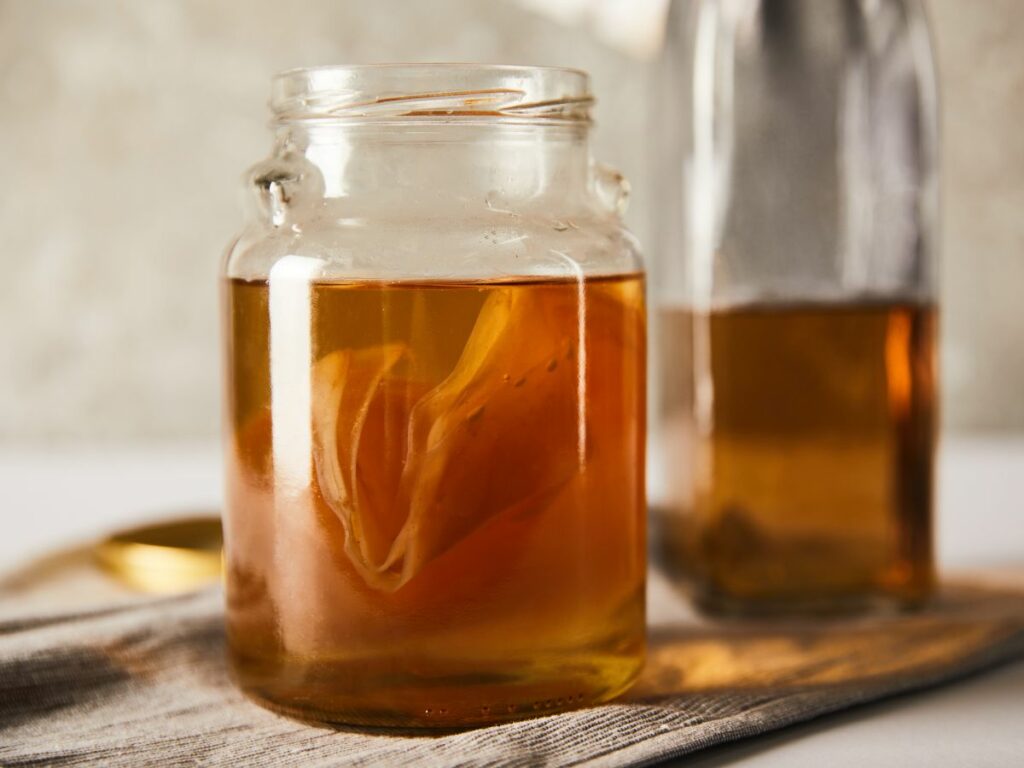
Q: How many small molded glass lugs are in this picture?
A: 2